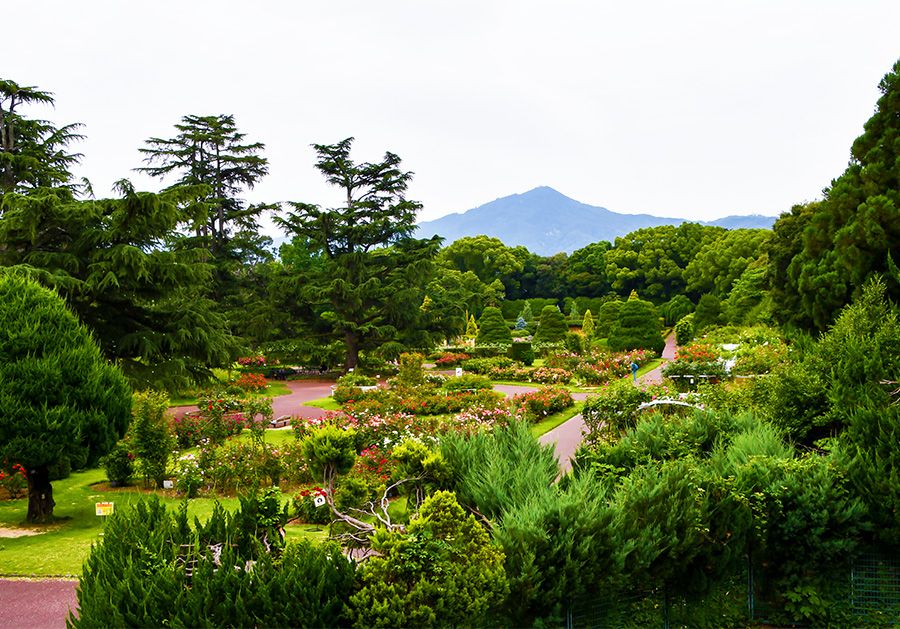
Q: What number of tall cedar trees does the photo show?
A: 3